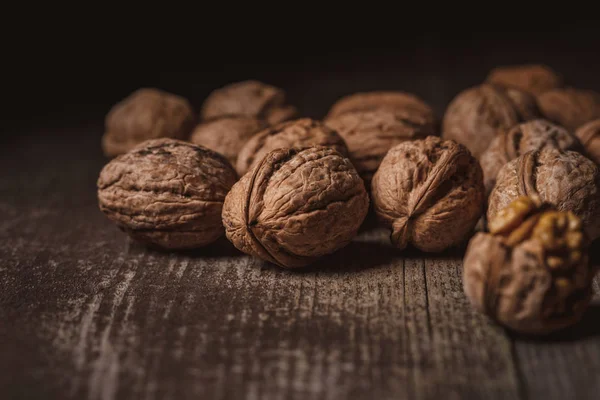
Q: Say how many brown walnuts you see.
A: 15